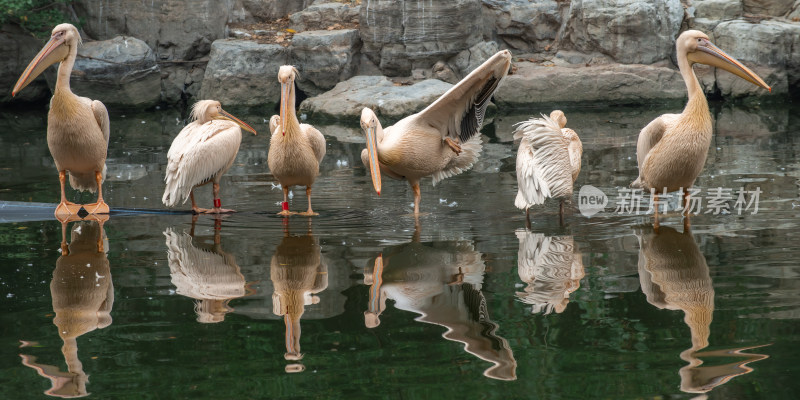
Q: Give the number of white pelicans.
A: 6